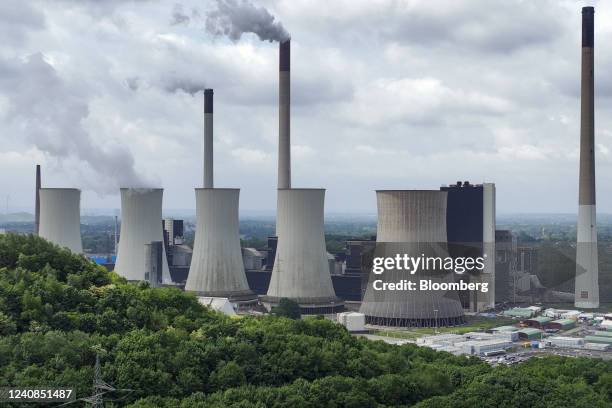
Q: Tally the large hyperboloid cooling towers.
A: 5